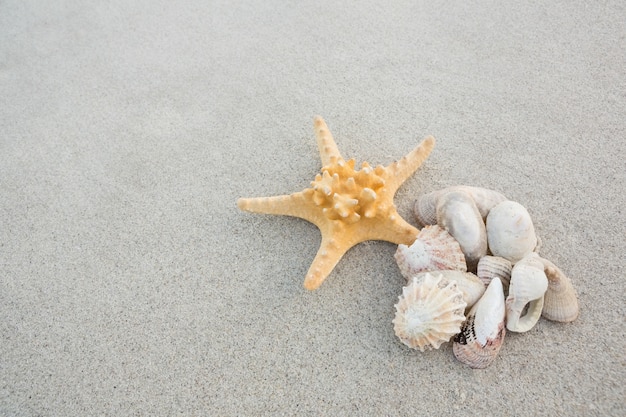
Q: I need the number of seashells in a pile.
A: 10